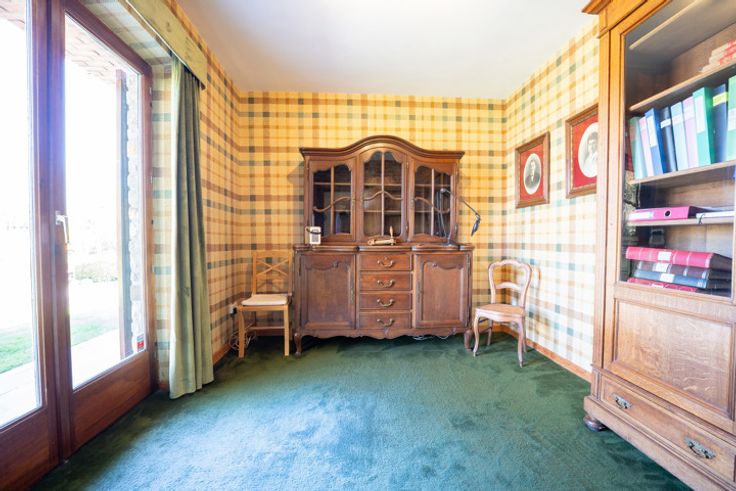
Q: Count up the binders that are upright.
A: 9